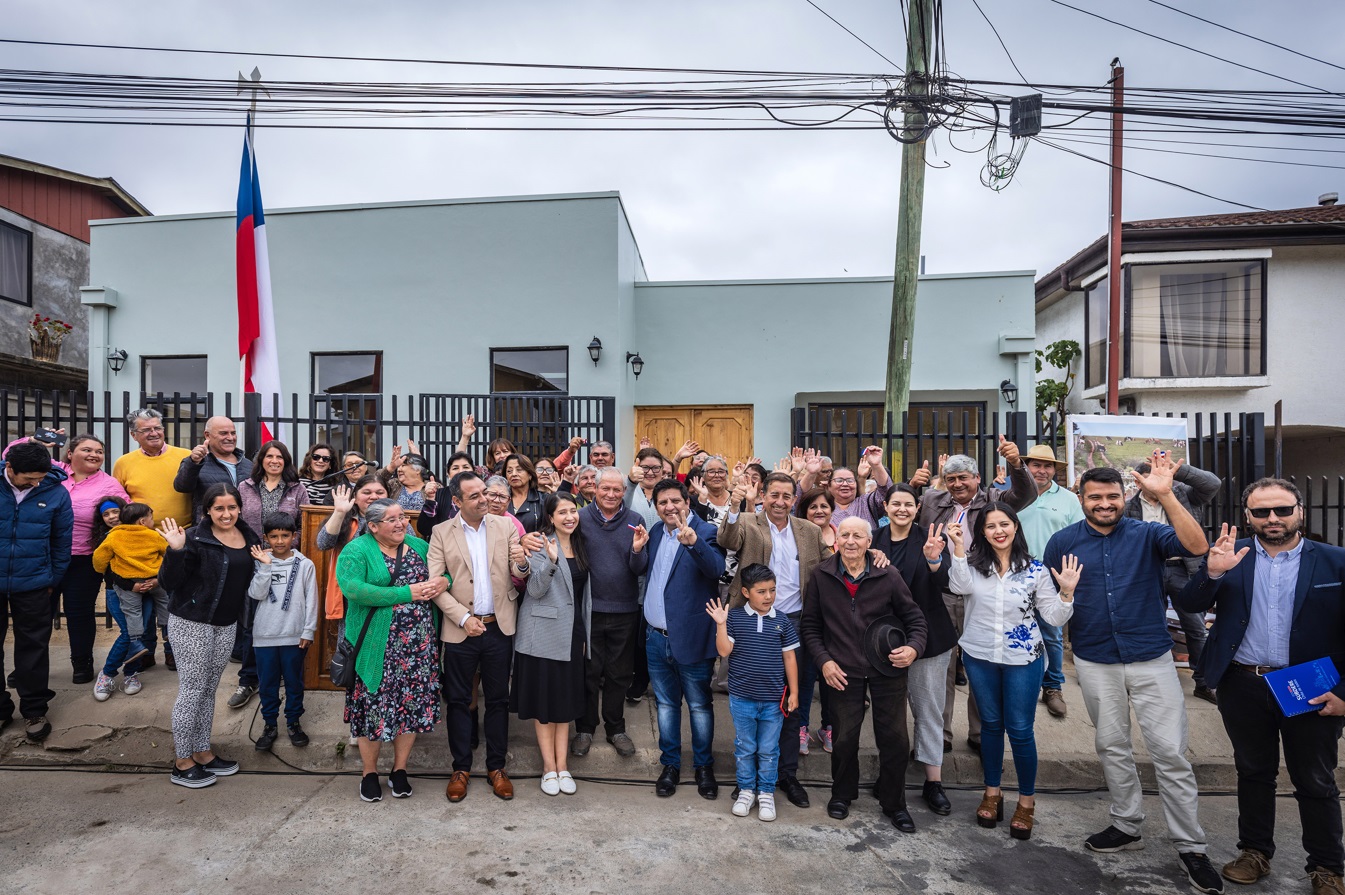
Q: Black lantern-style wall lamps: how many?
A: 4